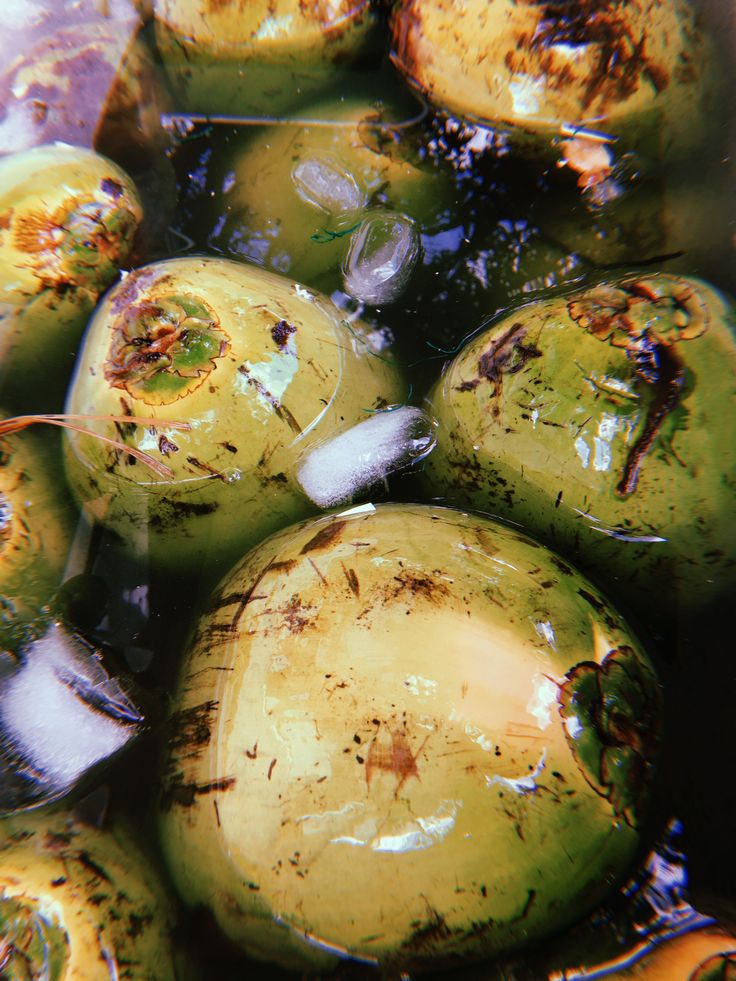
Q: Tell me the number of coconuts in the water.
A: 10